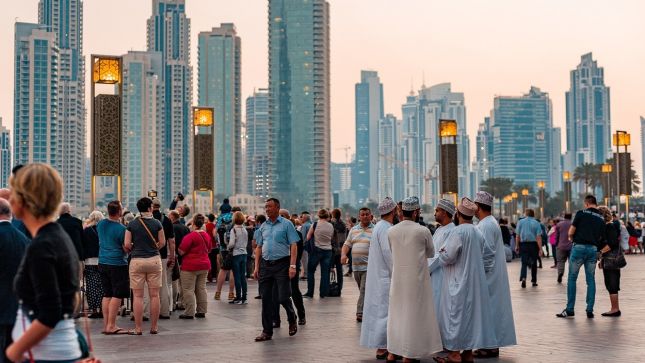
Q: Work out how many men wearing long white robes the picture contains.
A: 5